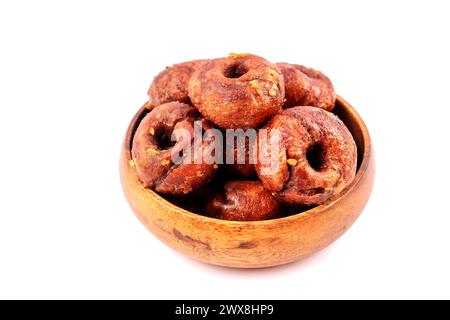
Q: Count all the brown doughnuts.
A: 7